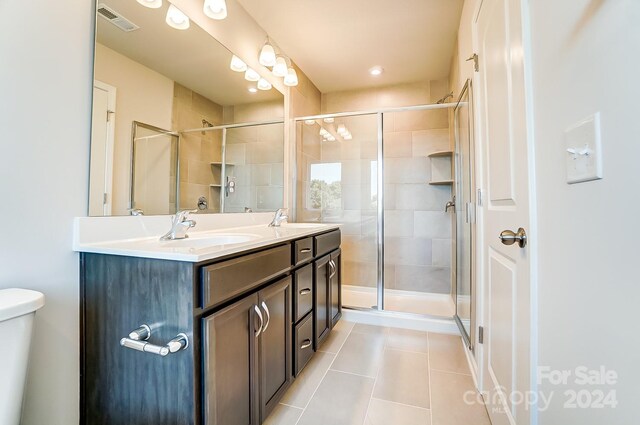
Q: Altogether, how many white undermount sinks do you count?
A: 2